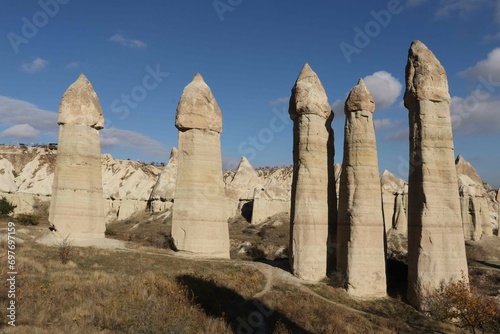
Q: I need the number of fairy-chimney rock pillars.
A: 5